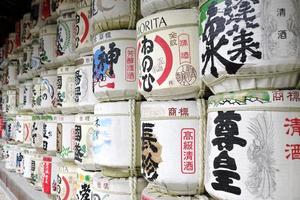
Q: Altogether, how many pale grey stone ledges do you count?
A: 1